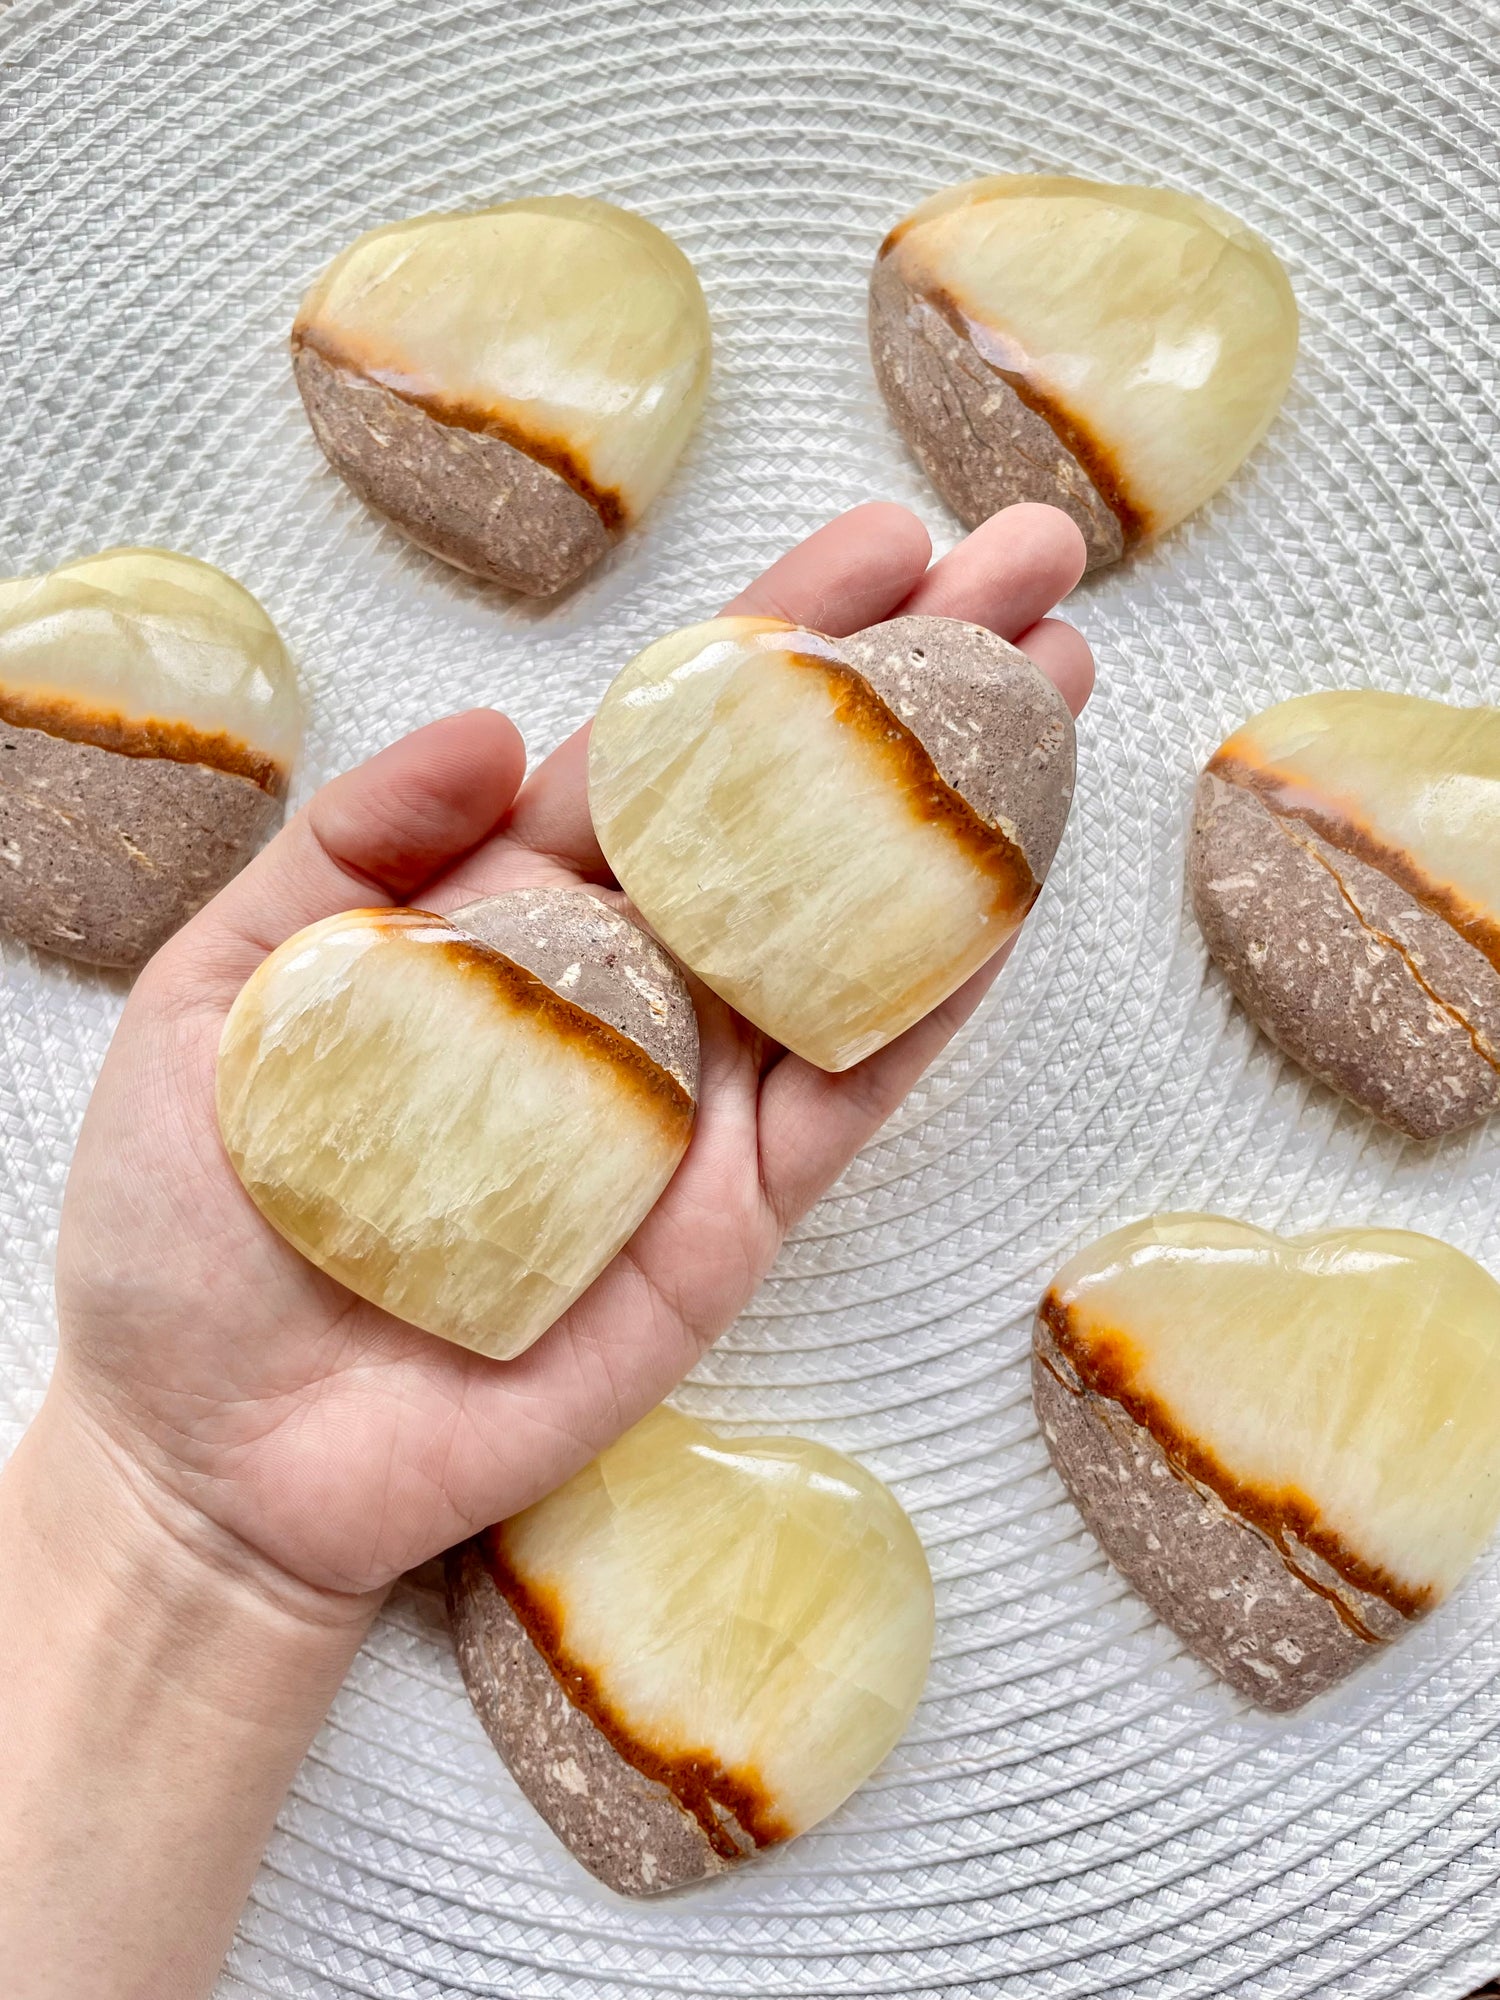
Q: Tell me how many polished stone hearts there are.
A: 8